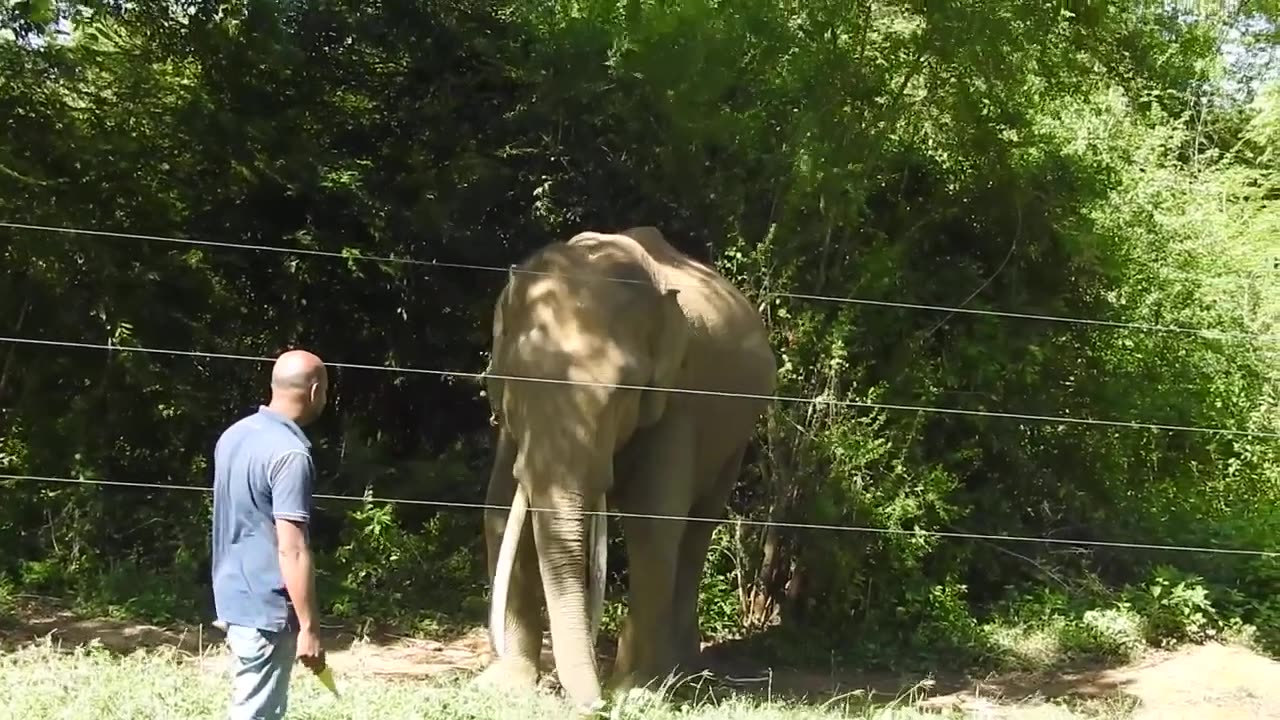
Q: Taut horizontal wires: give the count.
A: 3